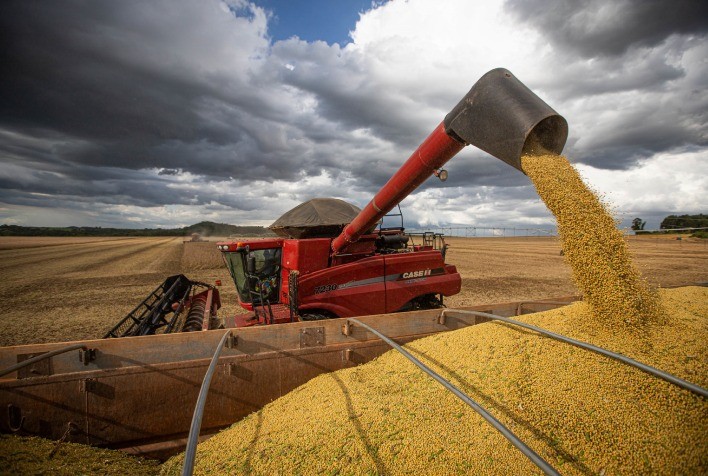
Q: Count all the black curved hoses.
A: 4